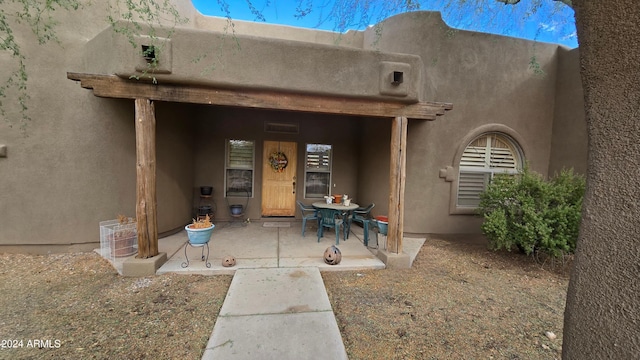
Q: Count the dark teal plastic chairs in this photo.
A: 3